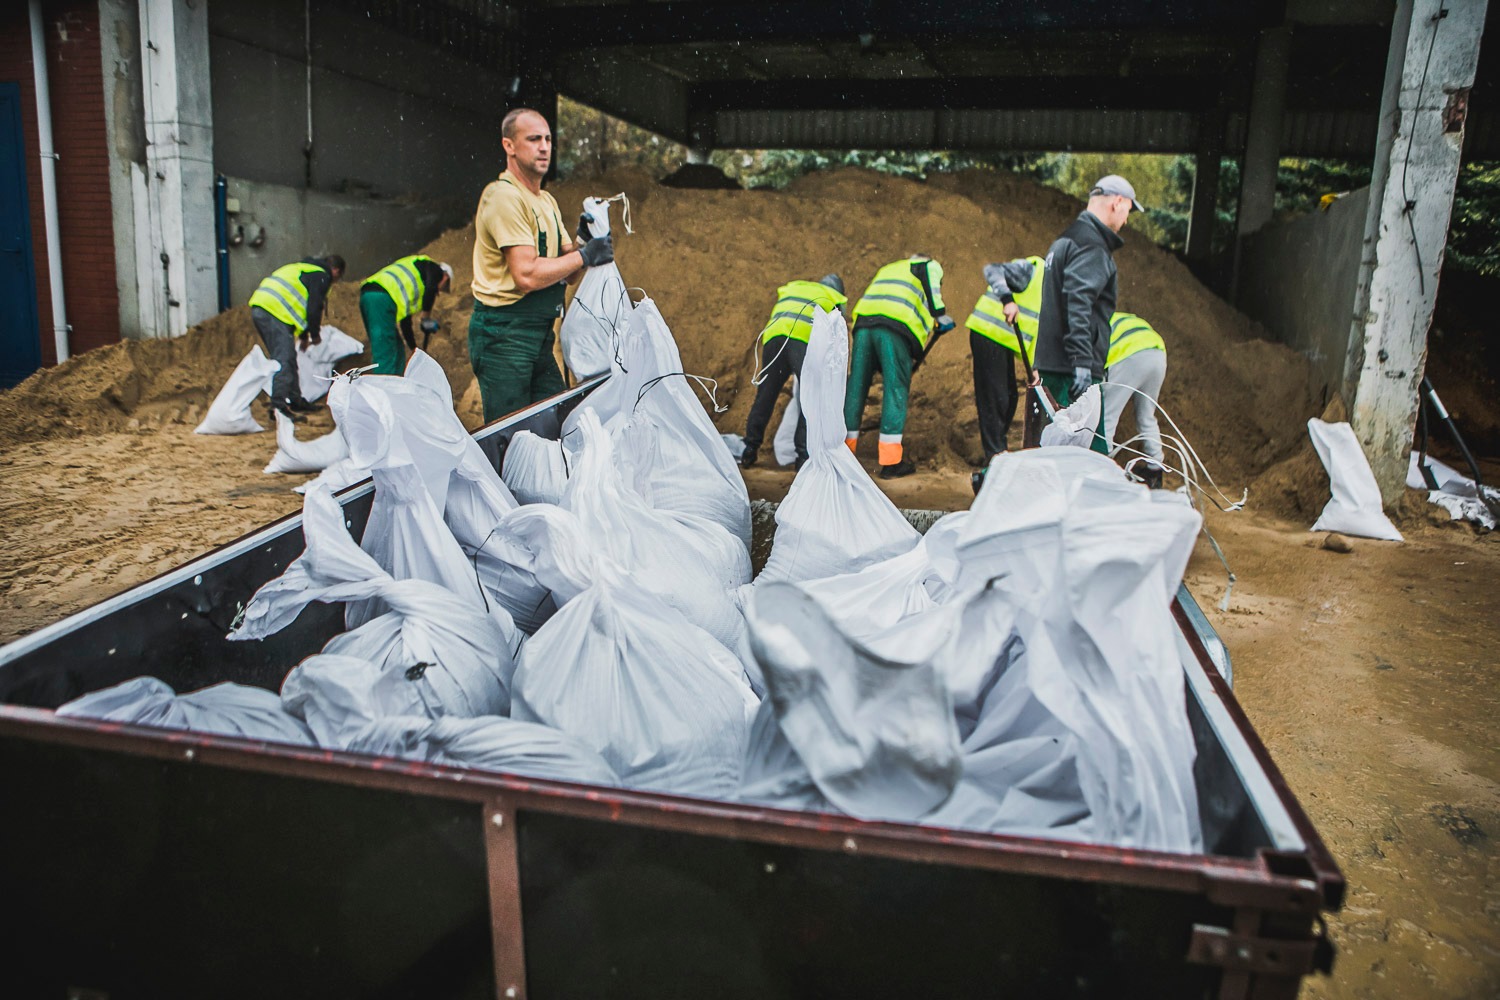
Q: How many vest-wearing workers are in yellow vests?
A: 6